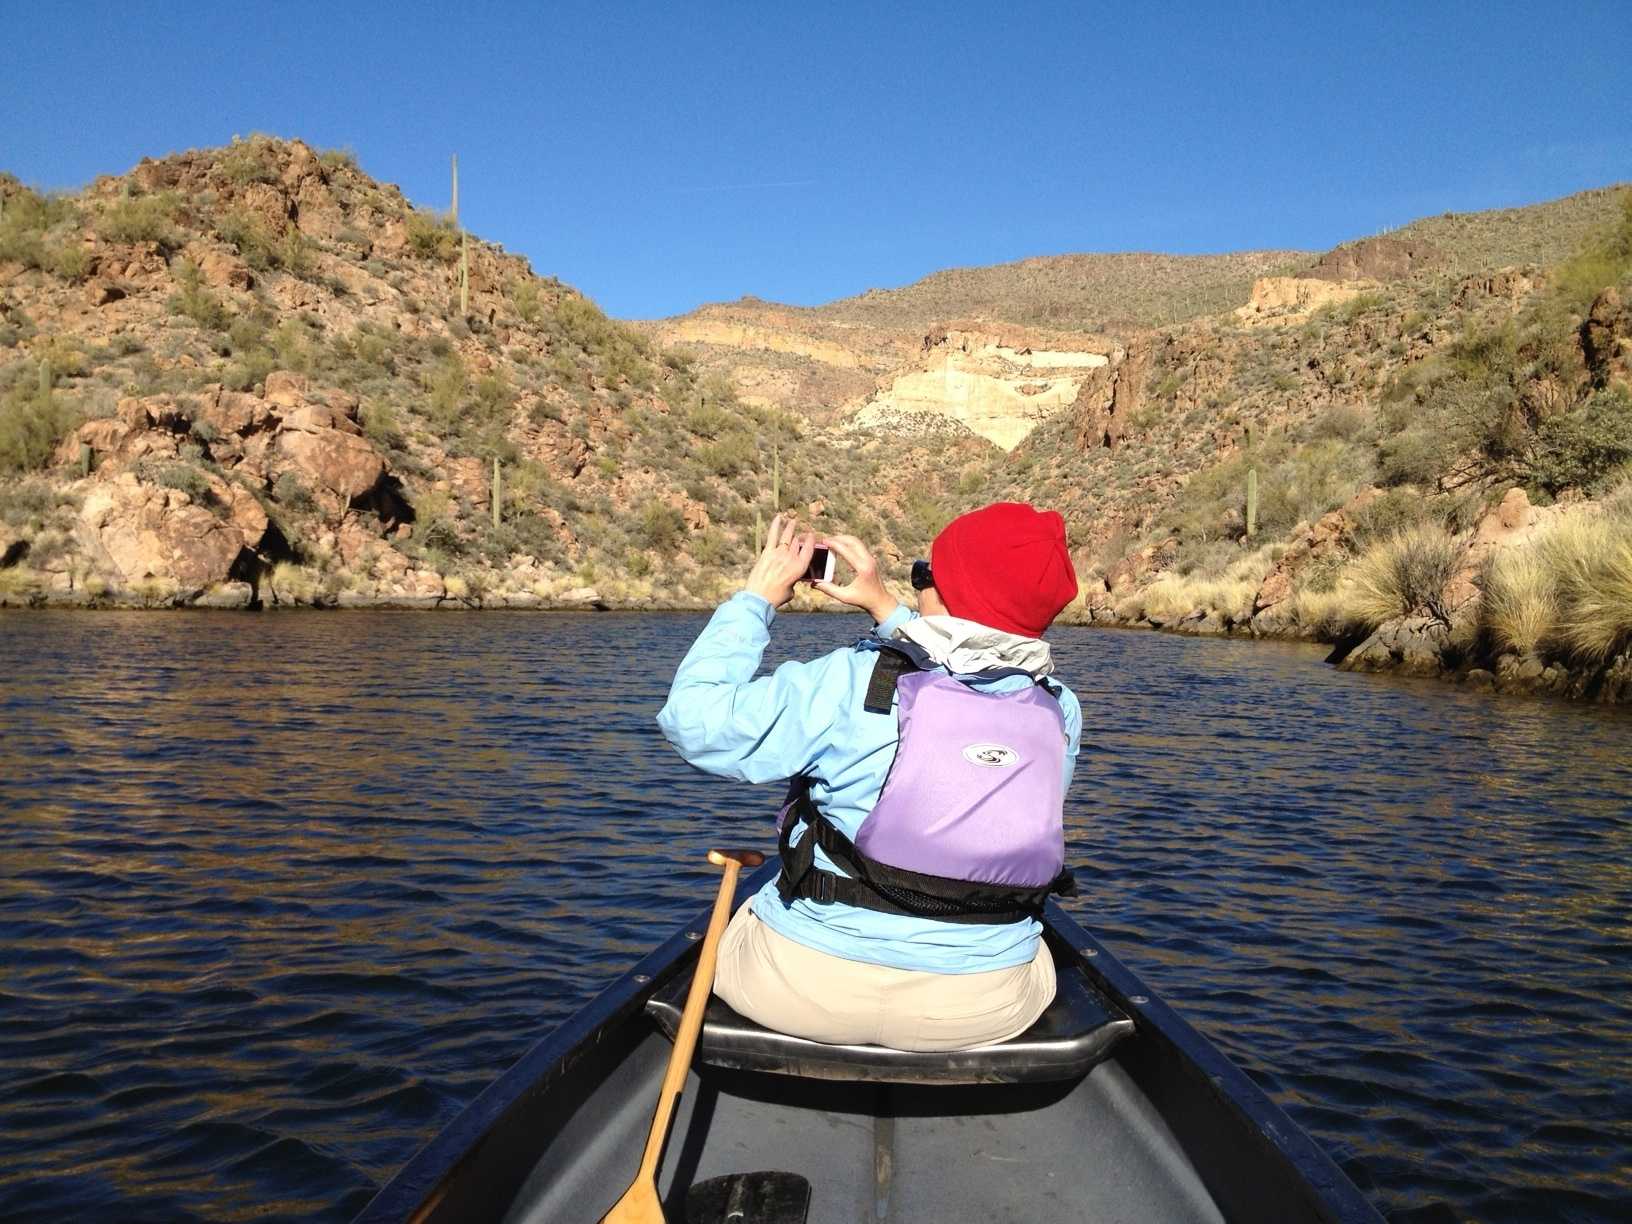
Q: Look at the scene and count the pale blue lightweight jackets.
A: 1